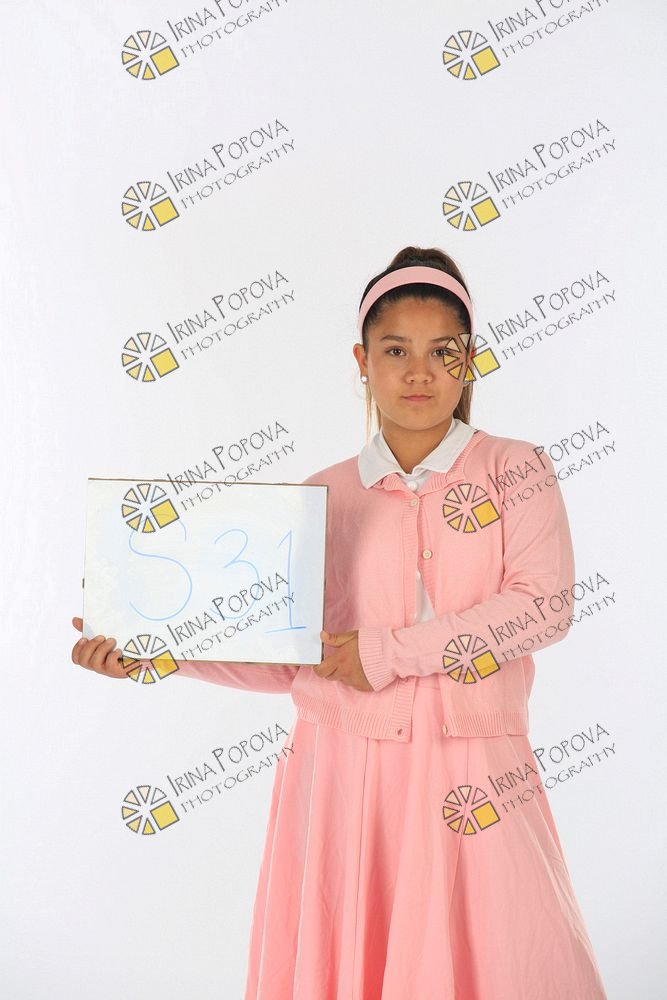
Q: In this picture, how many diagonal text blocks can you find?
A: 12